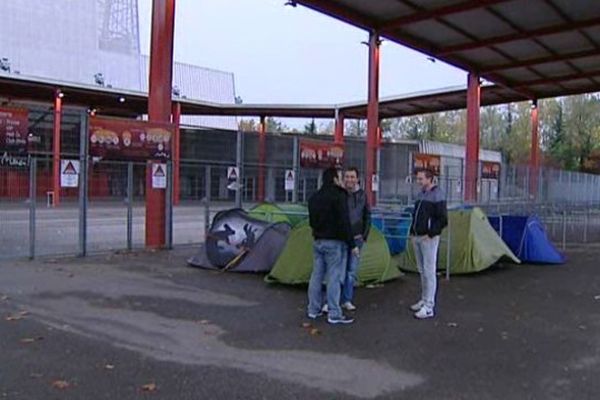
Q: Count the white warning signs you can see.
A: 5